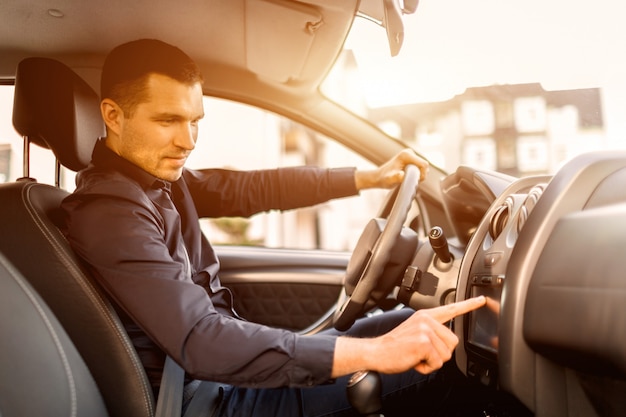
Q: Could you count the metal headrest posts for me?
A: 2